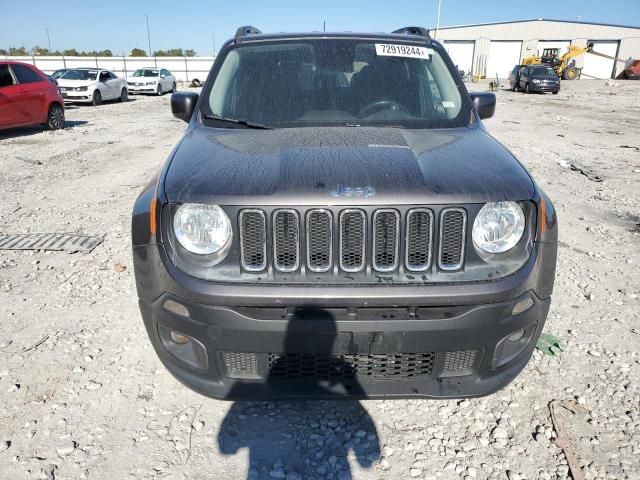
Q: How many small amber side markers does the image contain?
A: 2